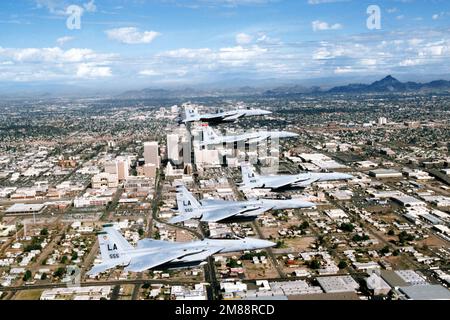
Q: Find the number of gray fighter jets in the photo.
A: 5